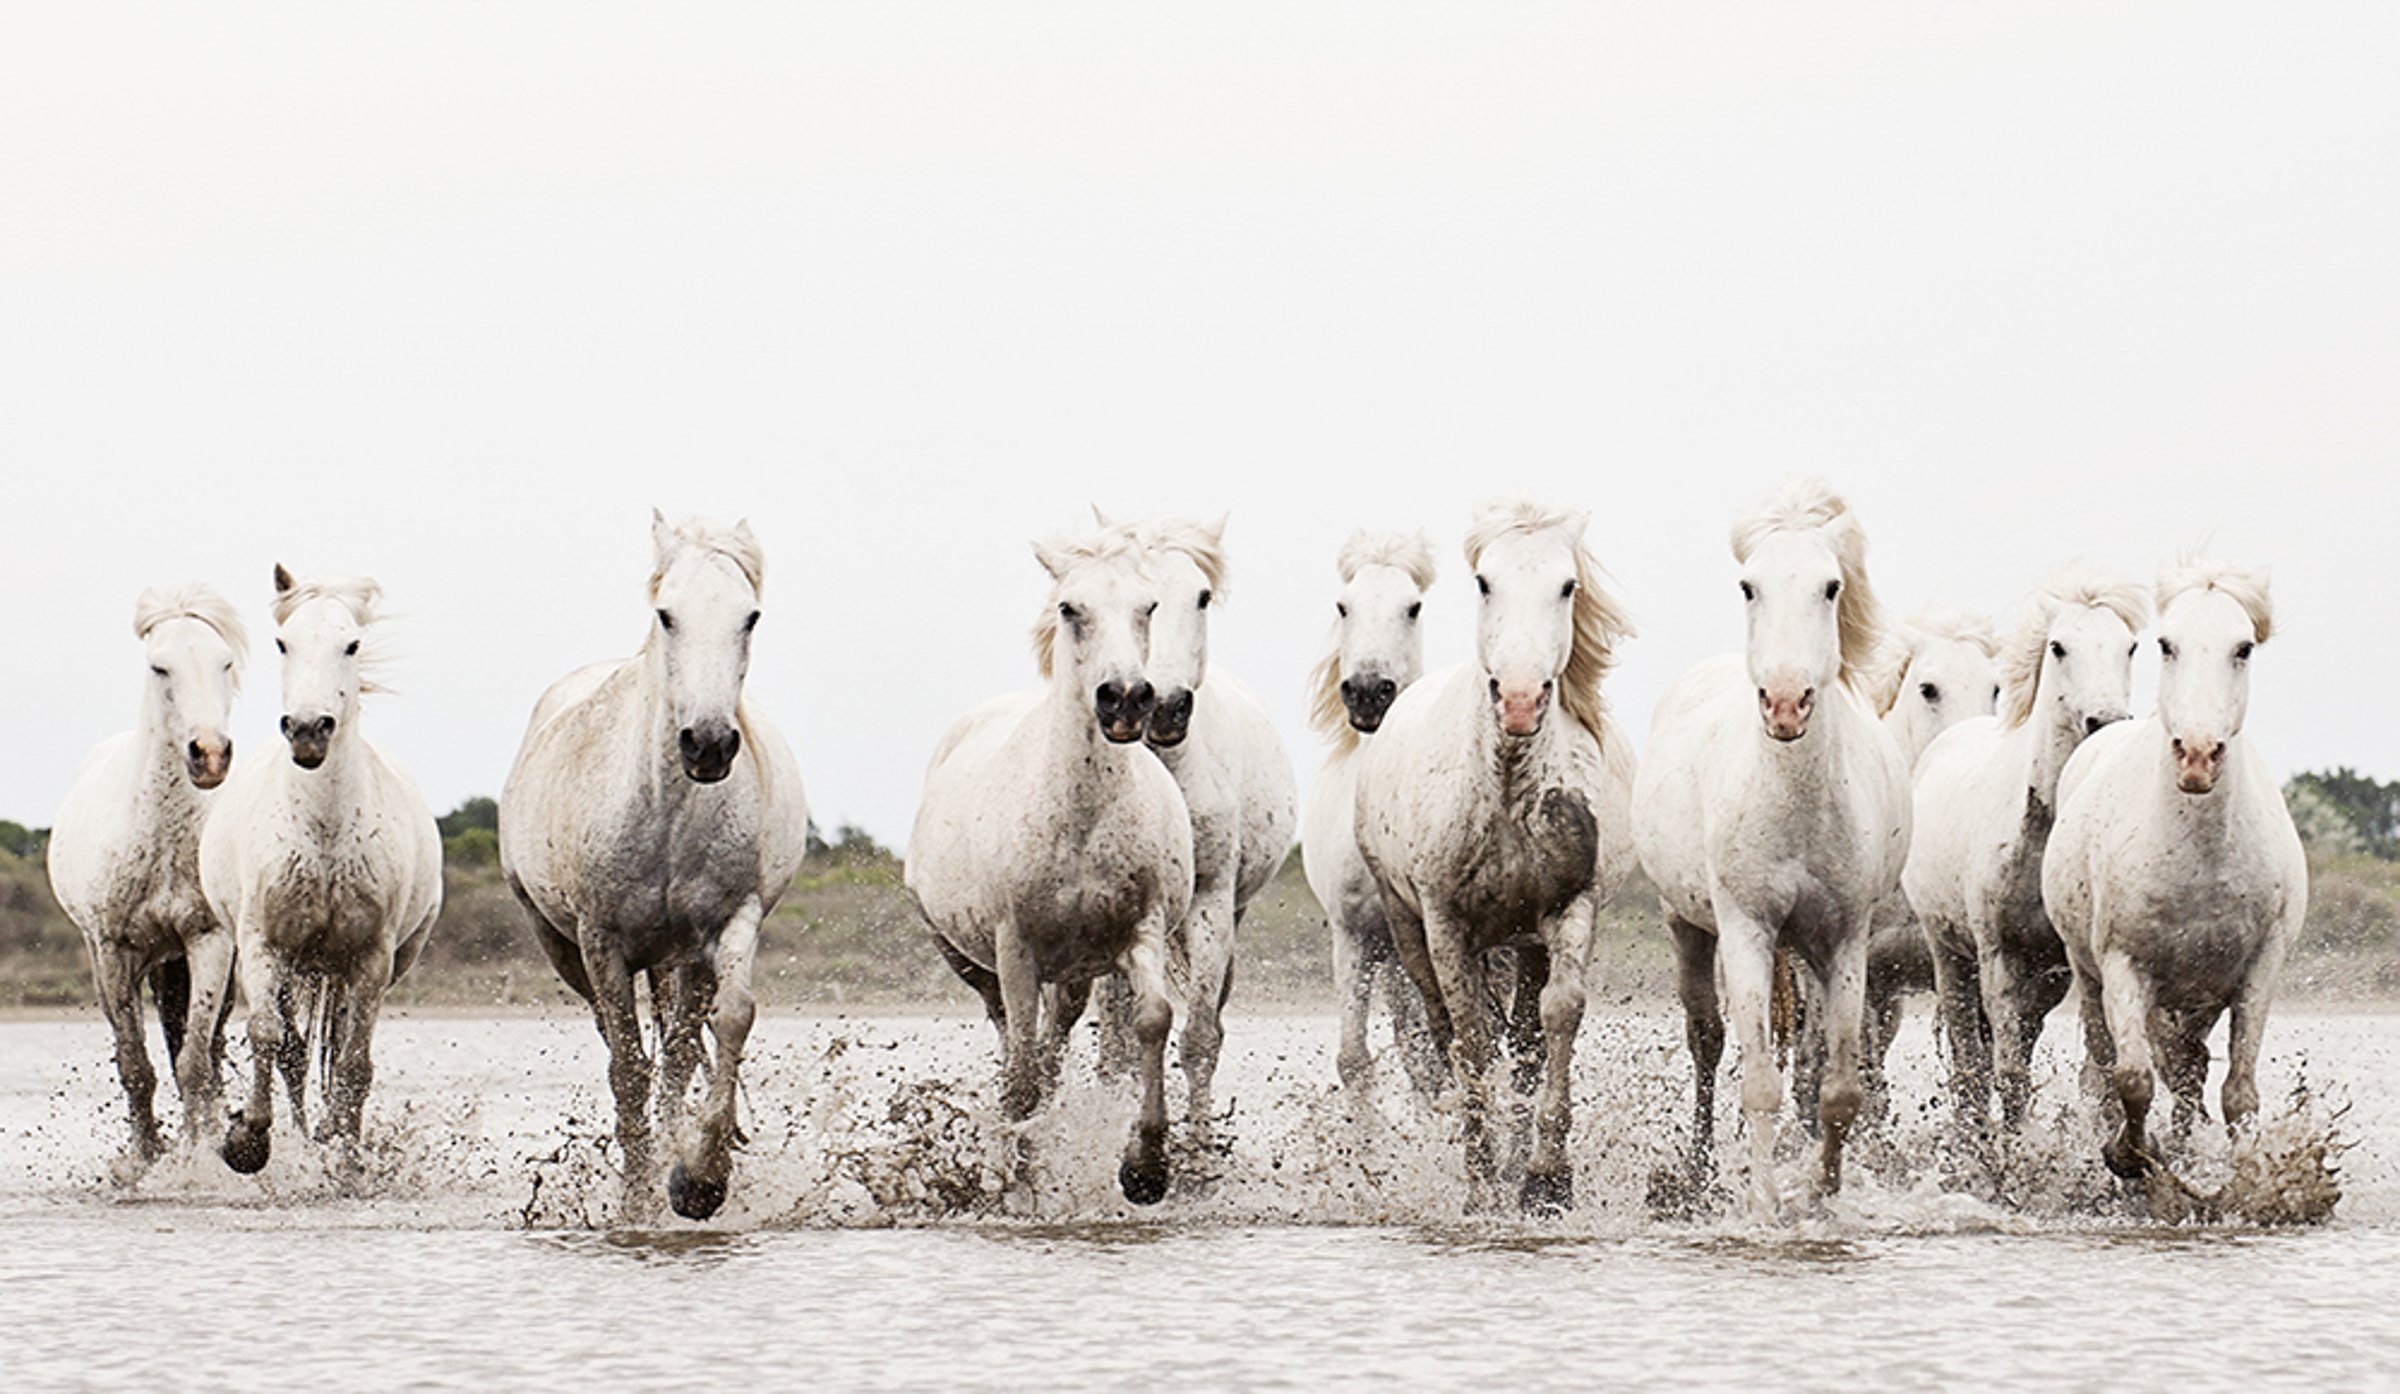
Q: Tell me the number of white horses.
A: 11